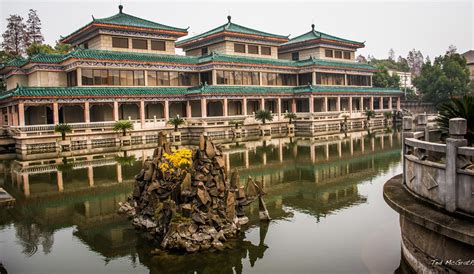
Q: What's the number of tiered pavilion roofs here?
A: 3